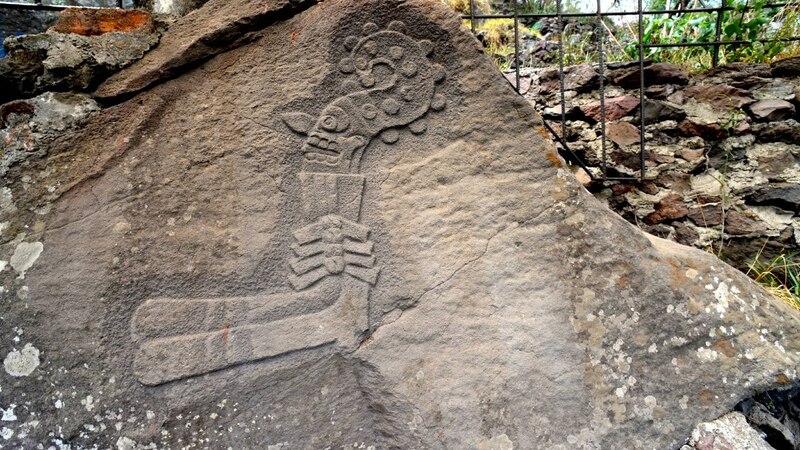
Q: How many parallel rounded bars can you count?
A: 2